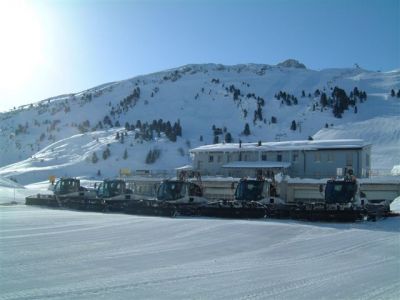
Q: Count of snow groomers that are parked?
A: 5